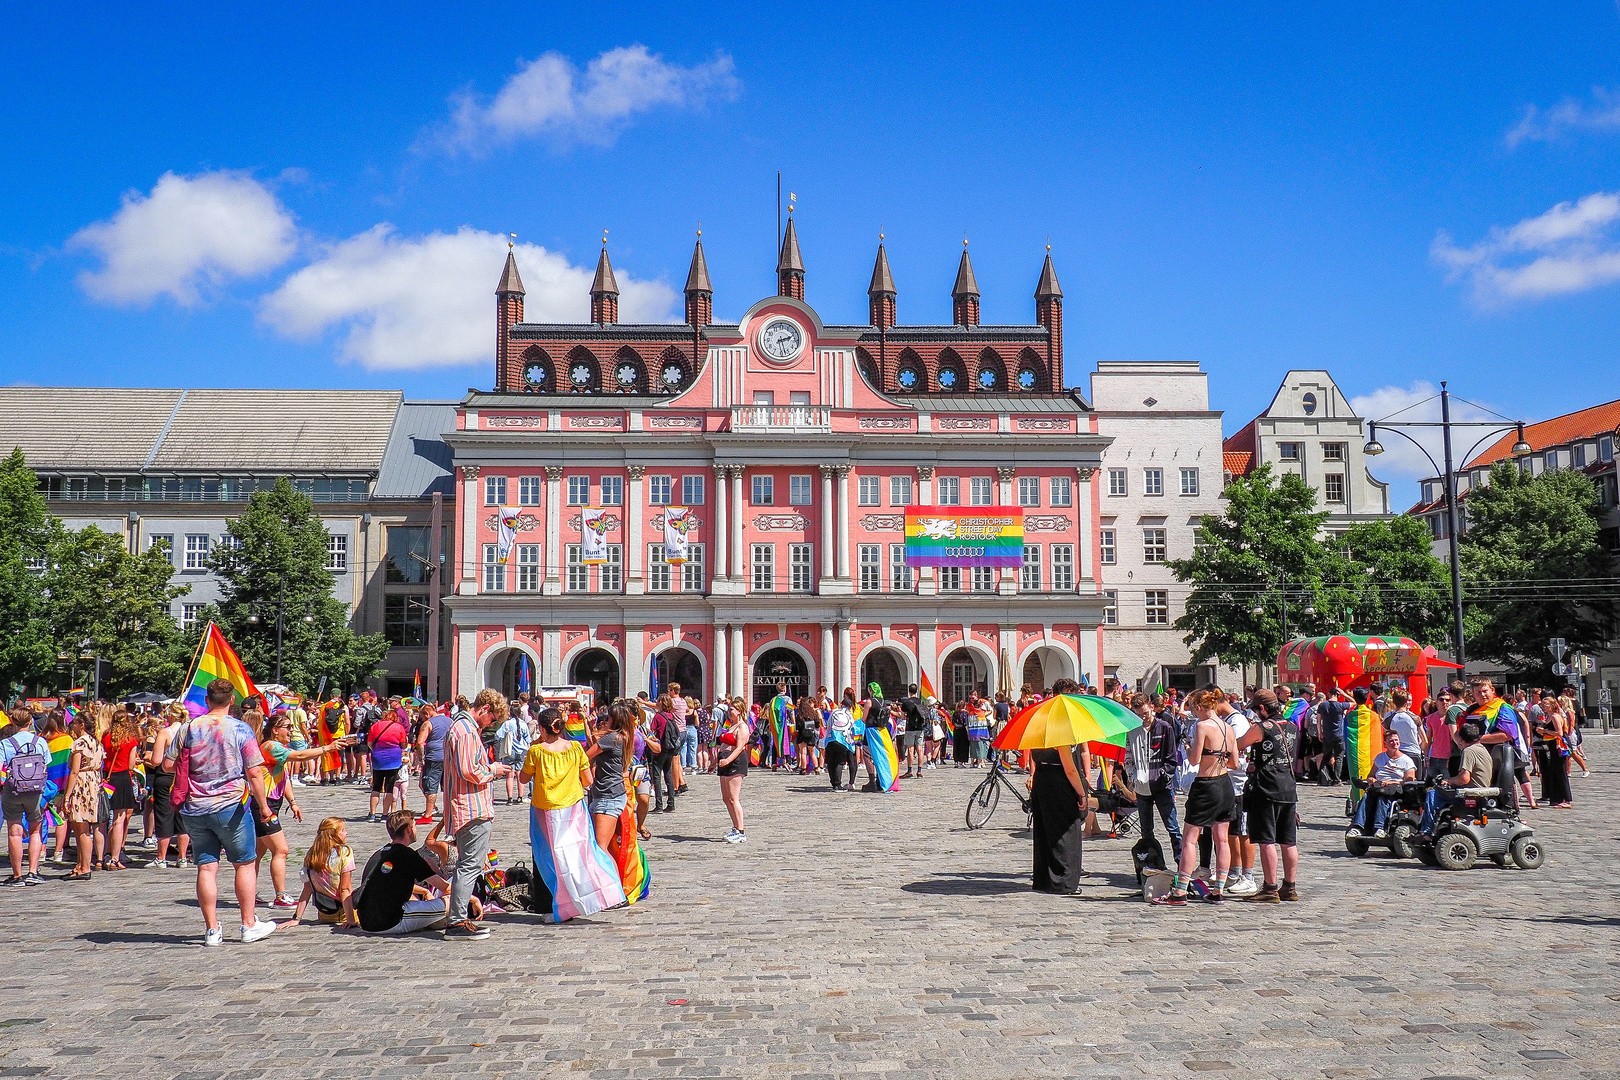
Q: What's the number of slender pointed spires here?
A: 7